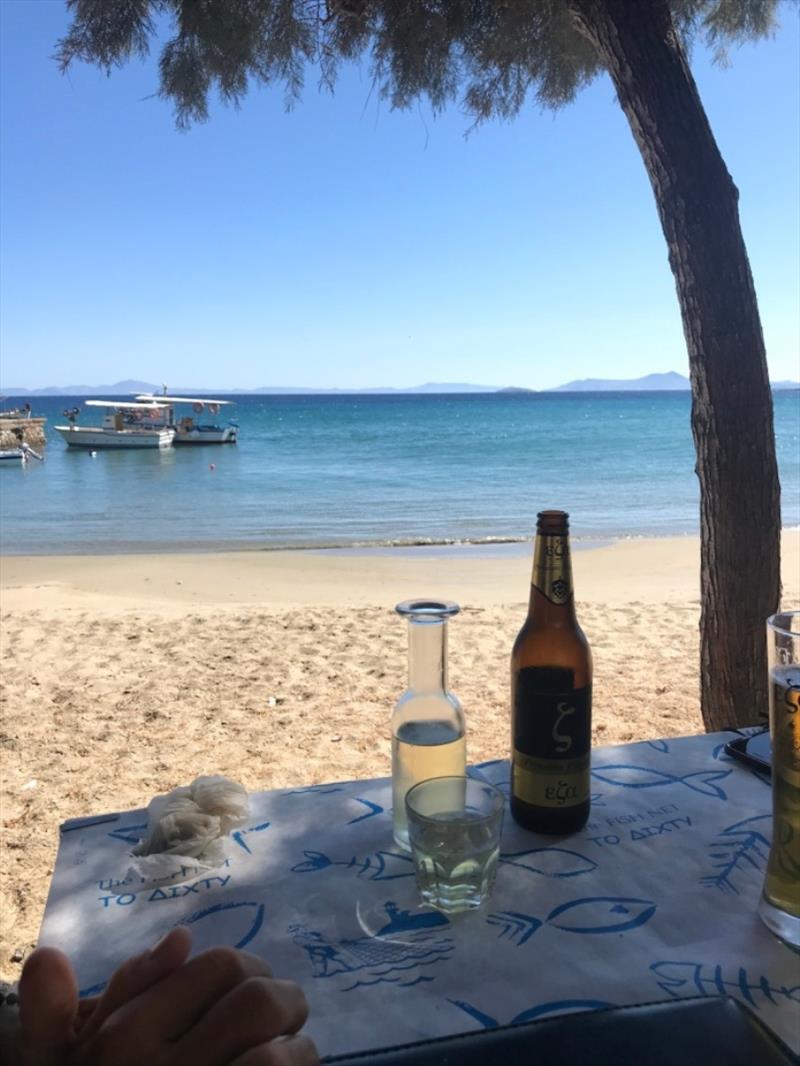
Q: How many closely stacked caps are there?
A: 0